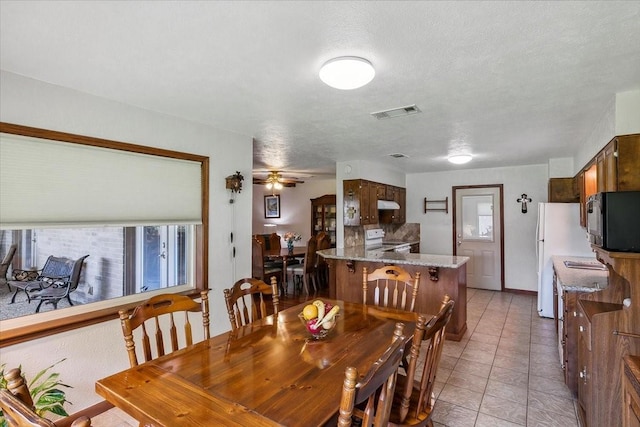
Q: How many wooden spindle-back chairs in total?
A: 6